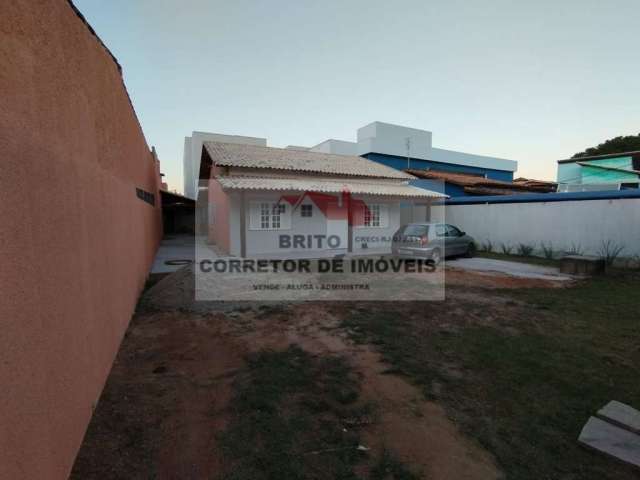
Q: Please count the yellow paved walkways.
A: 0